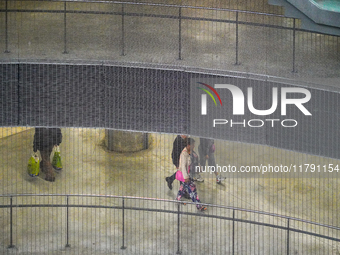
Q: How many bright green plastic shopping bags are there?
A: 2